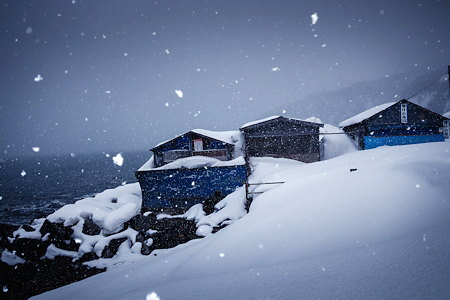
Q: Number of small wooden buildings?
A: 3